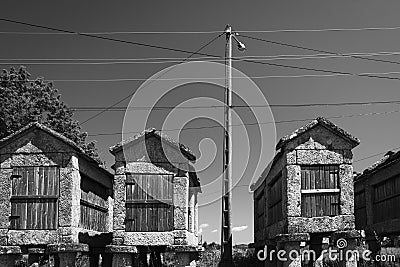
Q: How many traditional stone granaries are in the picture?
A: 4